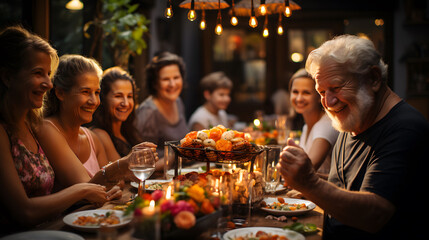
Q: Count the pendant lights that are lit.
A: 10